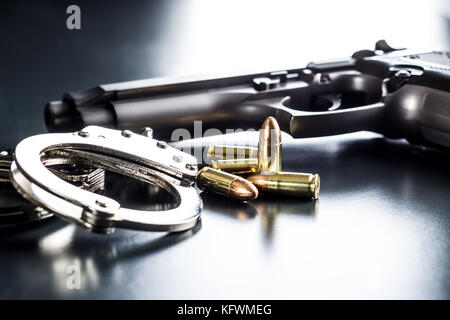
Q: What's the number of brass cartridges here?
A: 5